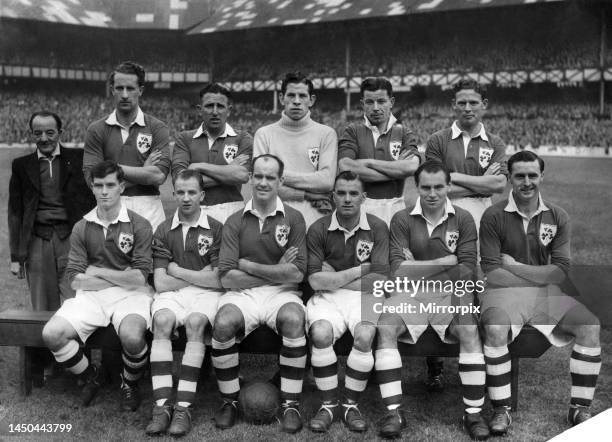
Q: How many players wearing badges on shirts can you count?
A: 11